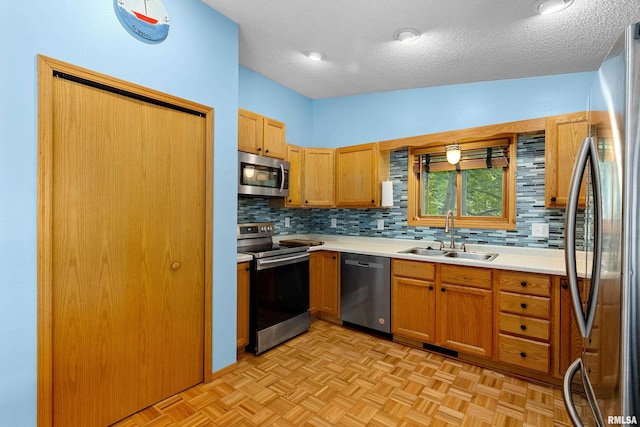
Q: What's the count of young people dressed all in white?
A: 0